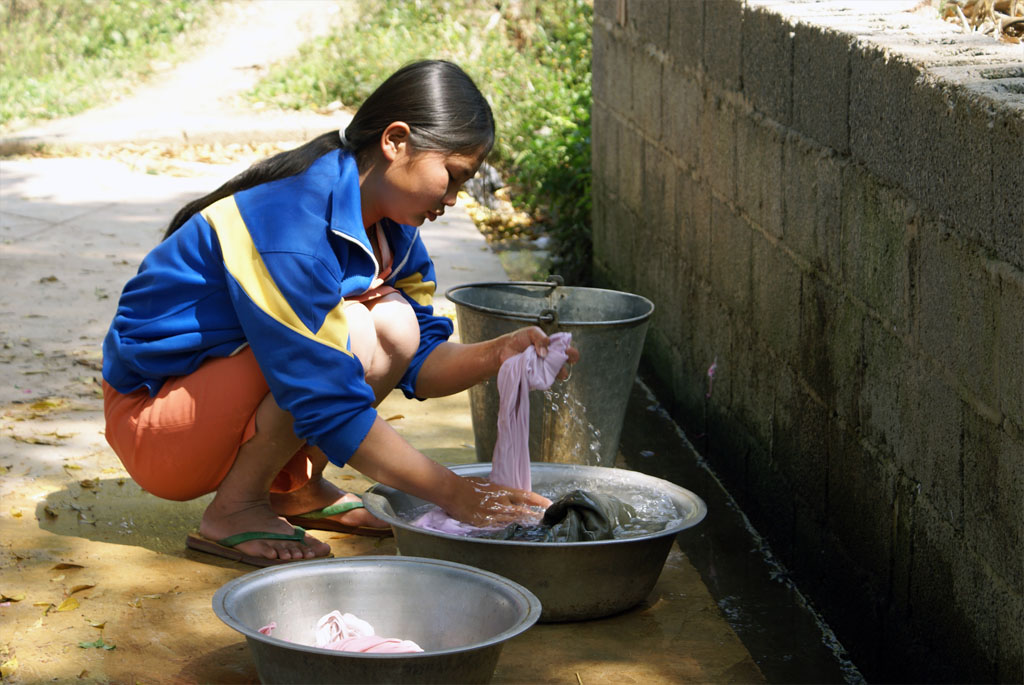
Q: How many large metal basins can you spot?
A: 2